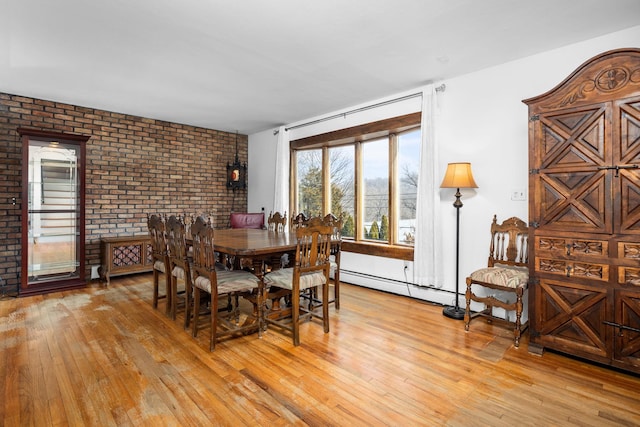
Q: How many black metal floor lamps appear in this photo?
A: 1